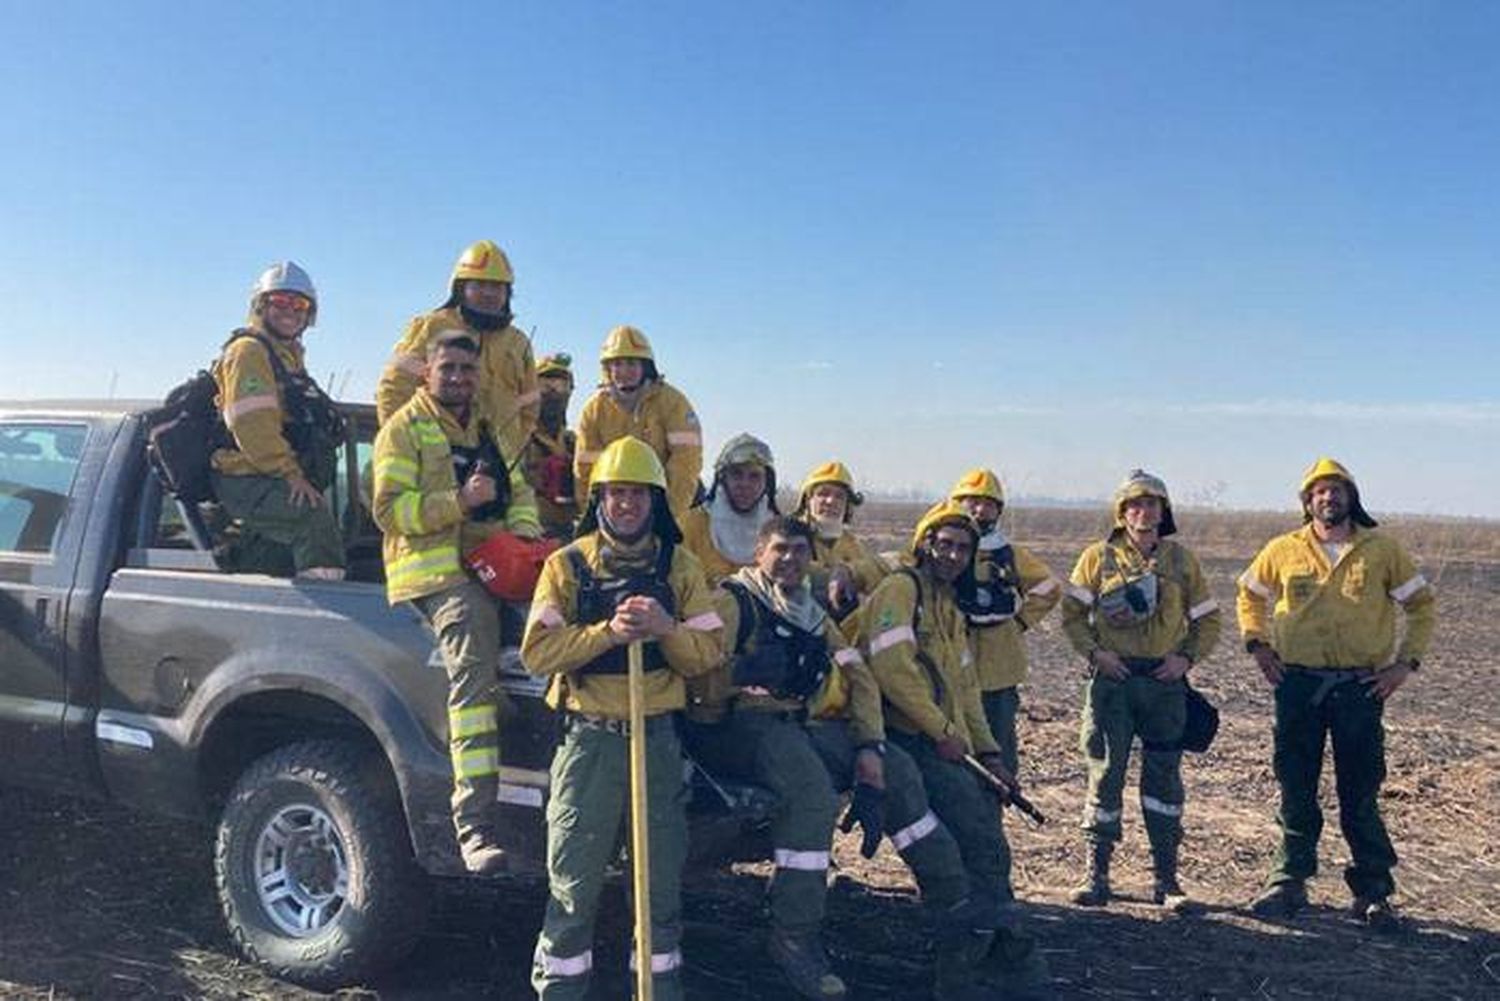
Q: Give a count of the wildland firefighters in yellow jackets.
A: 13